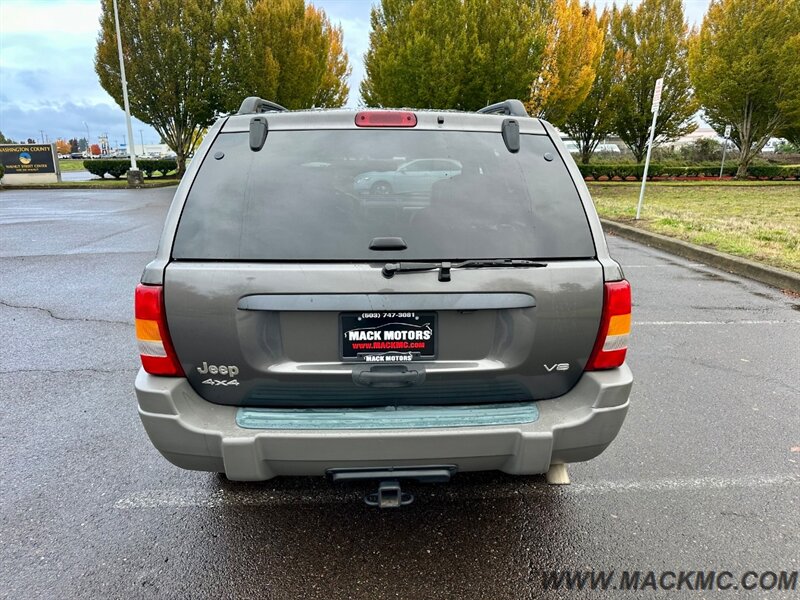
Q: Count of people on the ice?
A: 0